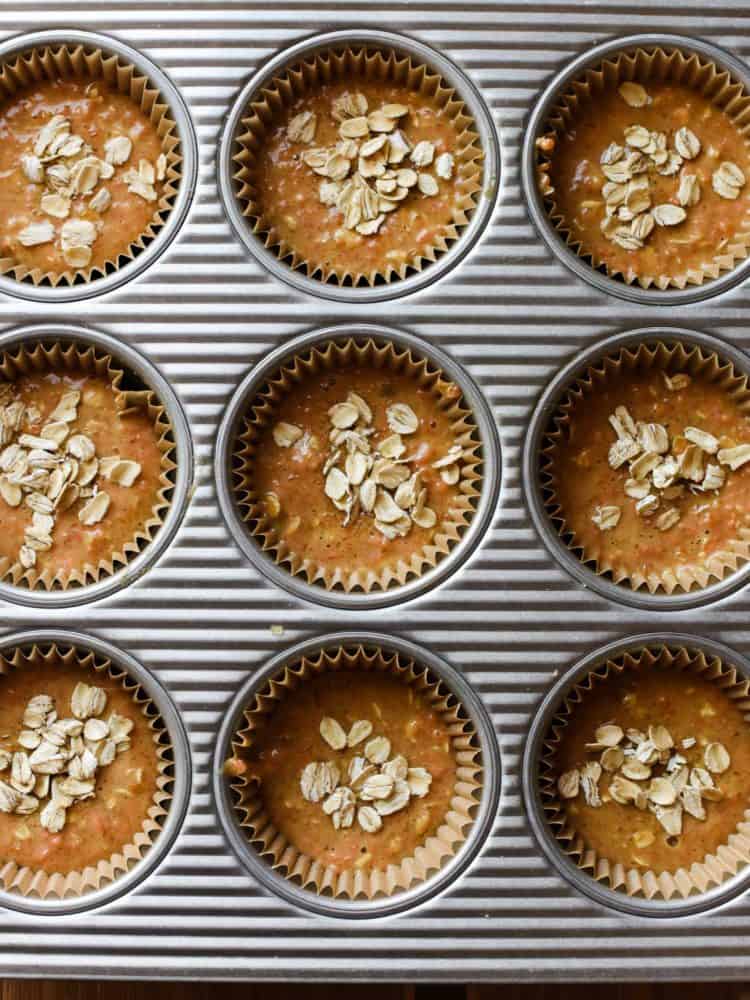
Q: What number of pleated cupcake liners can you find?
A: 9